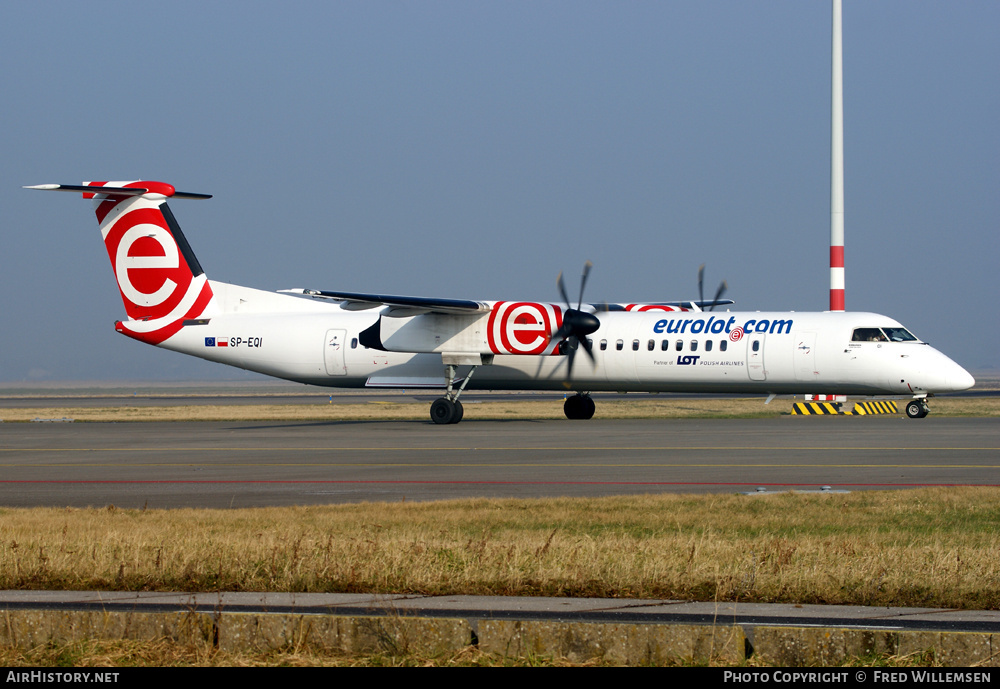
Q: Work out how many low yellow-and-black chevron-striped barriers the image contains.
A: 2